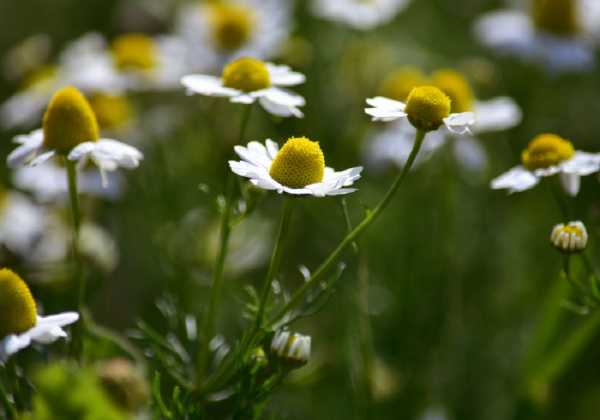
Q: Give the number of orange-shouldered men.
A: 0